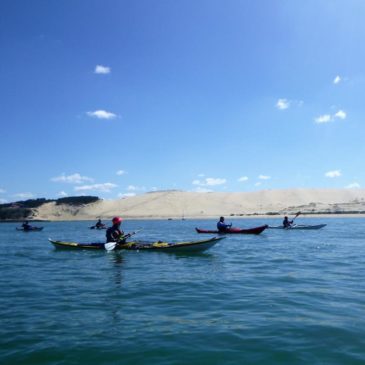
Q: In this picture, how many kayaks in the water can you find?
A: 5